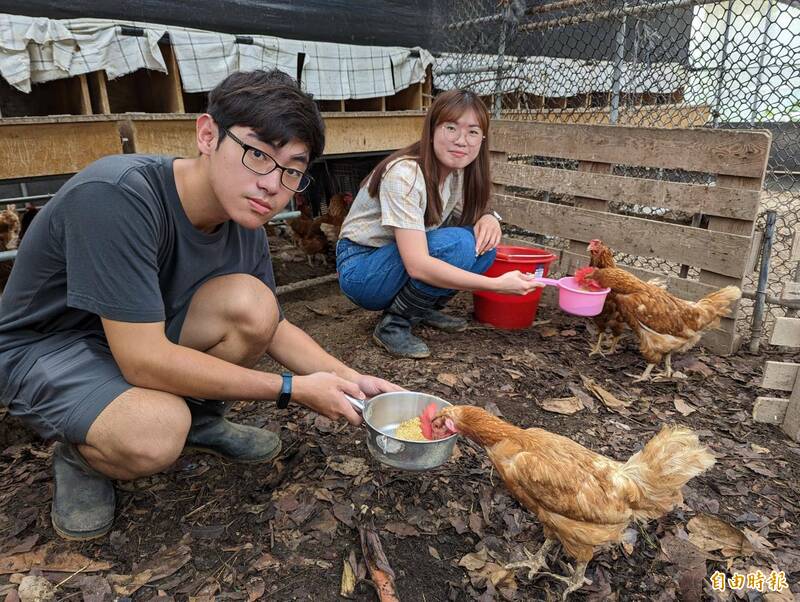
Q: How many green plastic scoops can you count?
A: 0